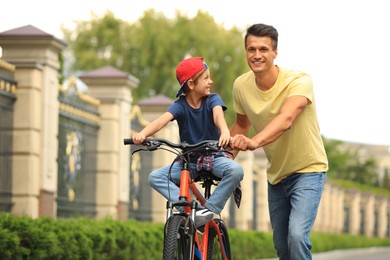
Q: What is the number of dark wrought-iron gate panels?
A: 3